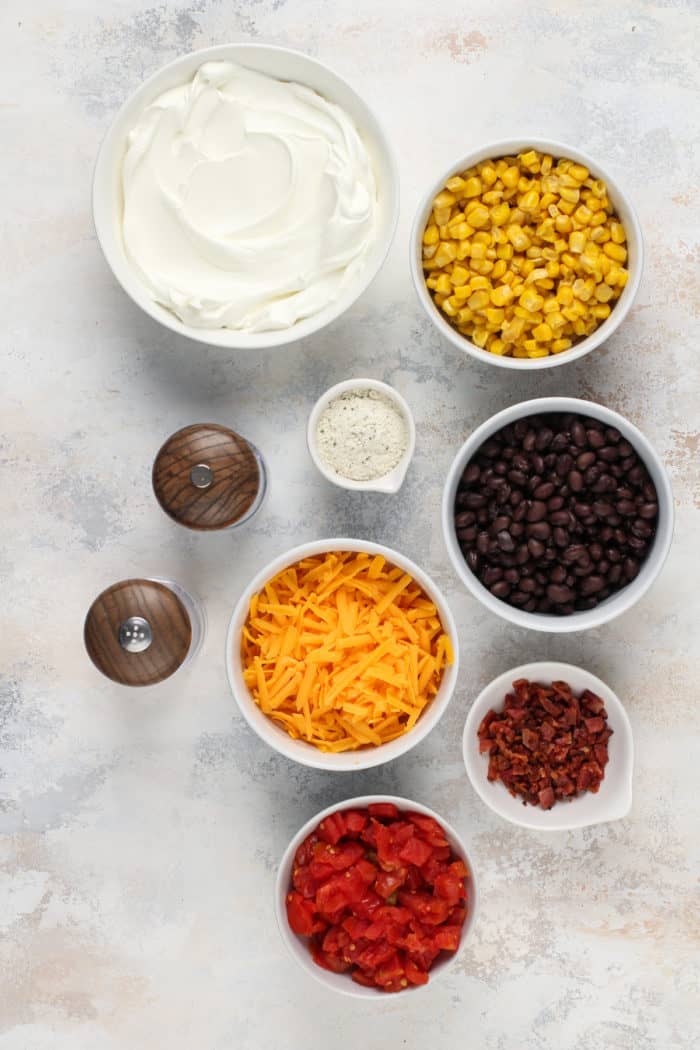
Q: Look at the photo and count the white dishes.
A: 7